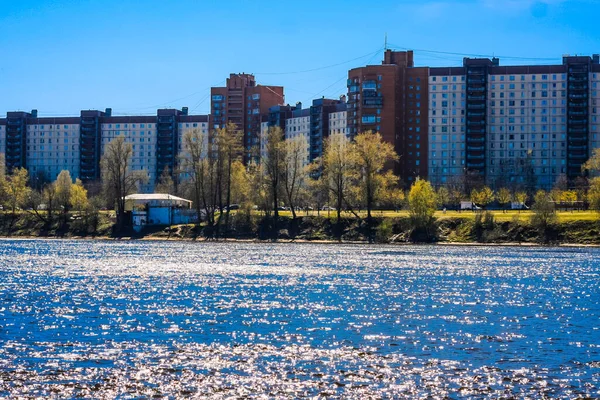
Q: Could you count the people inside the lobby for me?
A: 0